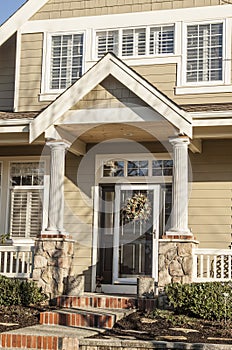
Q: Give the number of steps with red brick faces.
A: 3